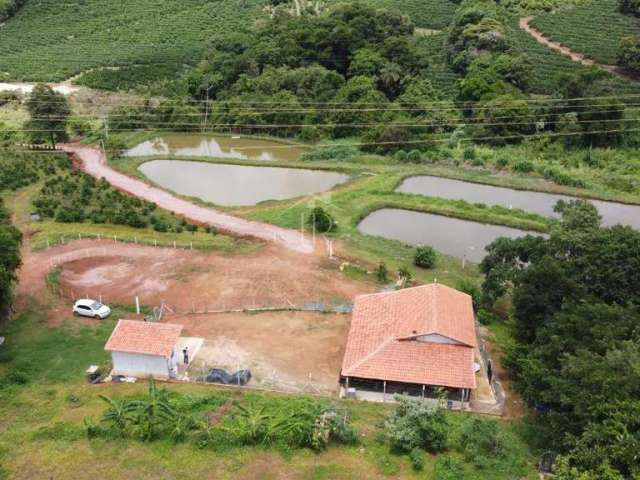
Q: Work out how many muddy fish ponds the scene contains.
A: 4